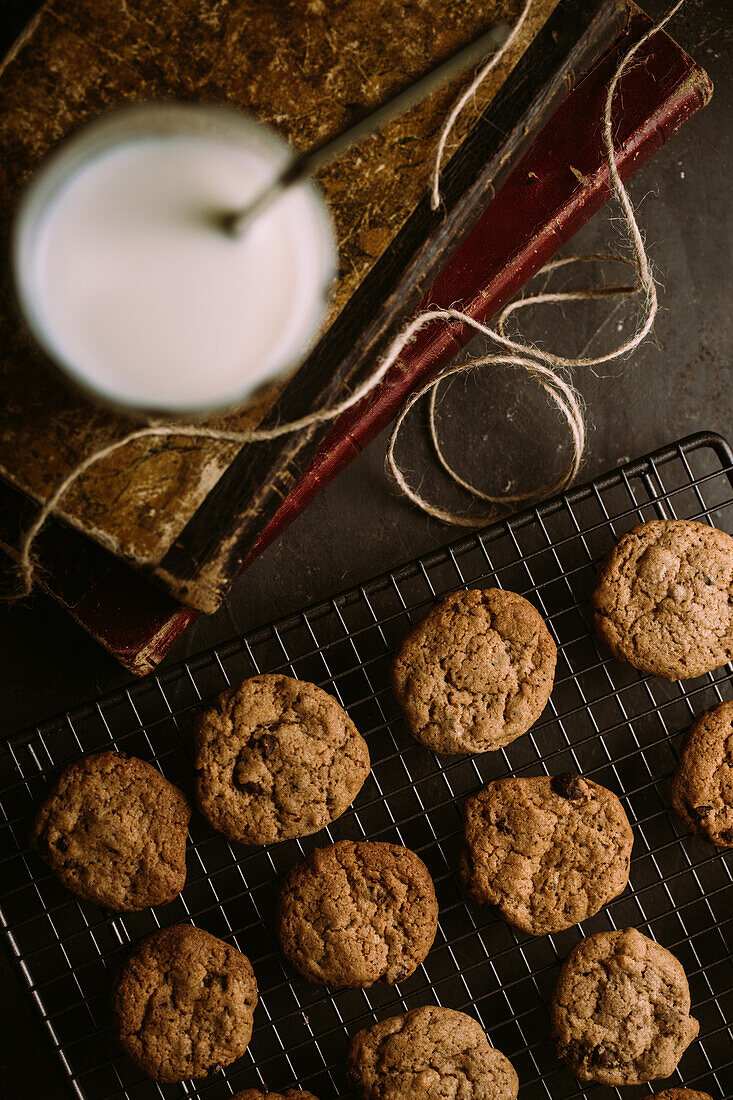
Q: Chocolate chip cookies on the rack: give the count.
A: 12